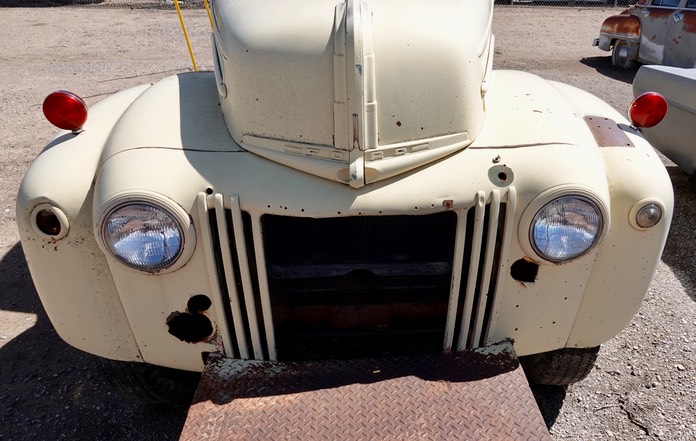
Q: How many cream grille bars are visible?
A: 8